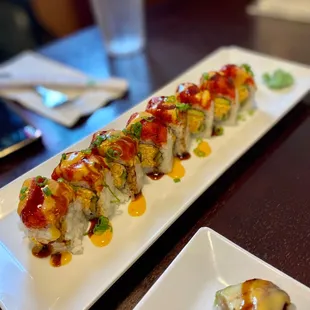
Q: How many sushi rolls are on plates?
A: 9